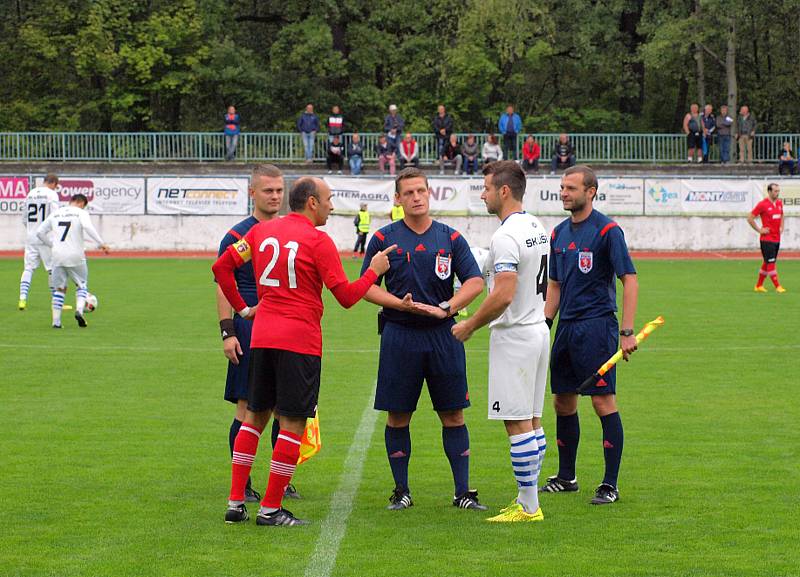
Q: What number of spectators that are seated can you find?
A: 10